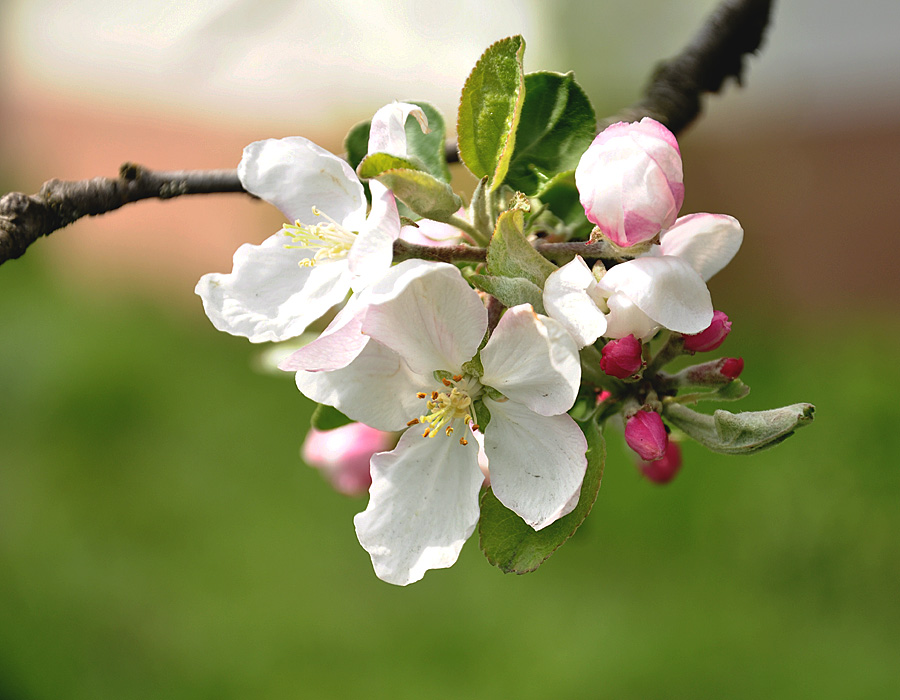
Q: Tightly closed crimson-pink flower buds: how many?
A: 5